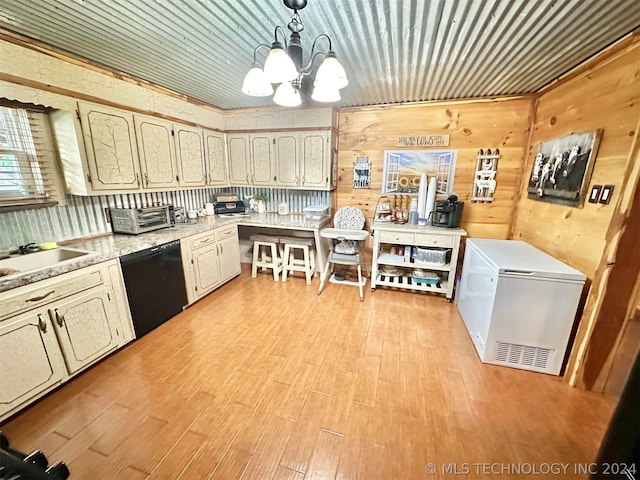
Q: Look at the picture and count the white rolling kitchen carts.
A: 1